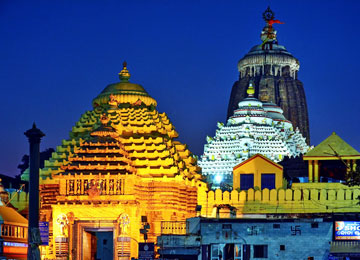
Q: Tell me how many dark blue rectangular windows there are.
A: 2